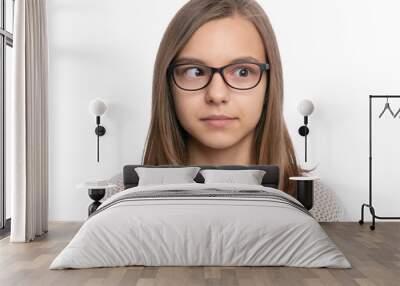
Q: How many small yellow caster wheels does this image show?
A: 0